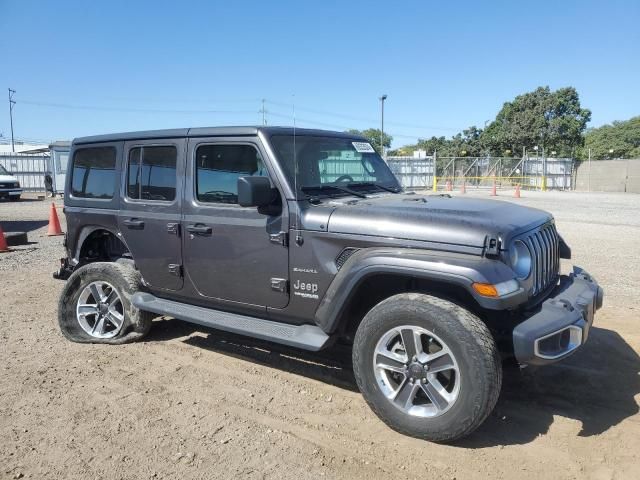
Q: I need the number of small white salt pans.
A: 0